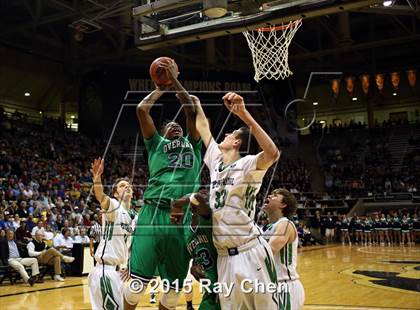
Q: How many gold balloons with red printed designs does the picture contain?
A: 6